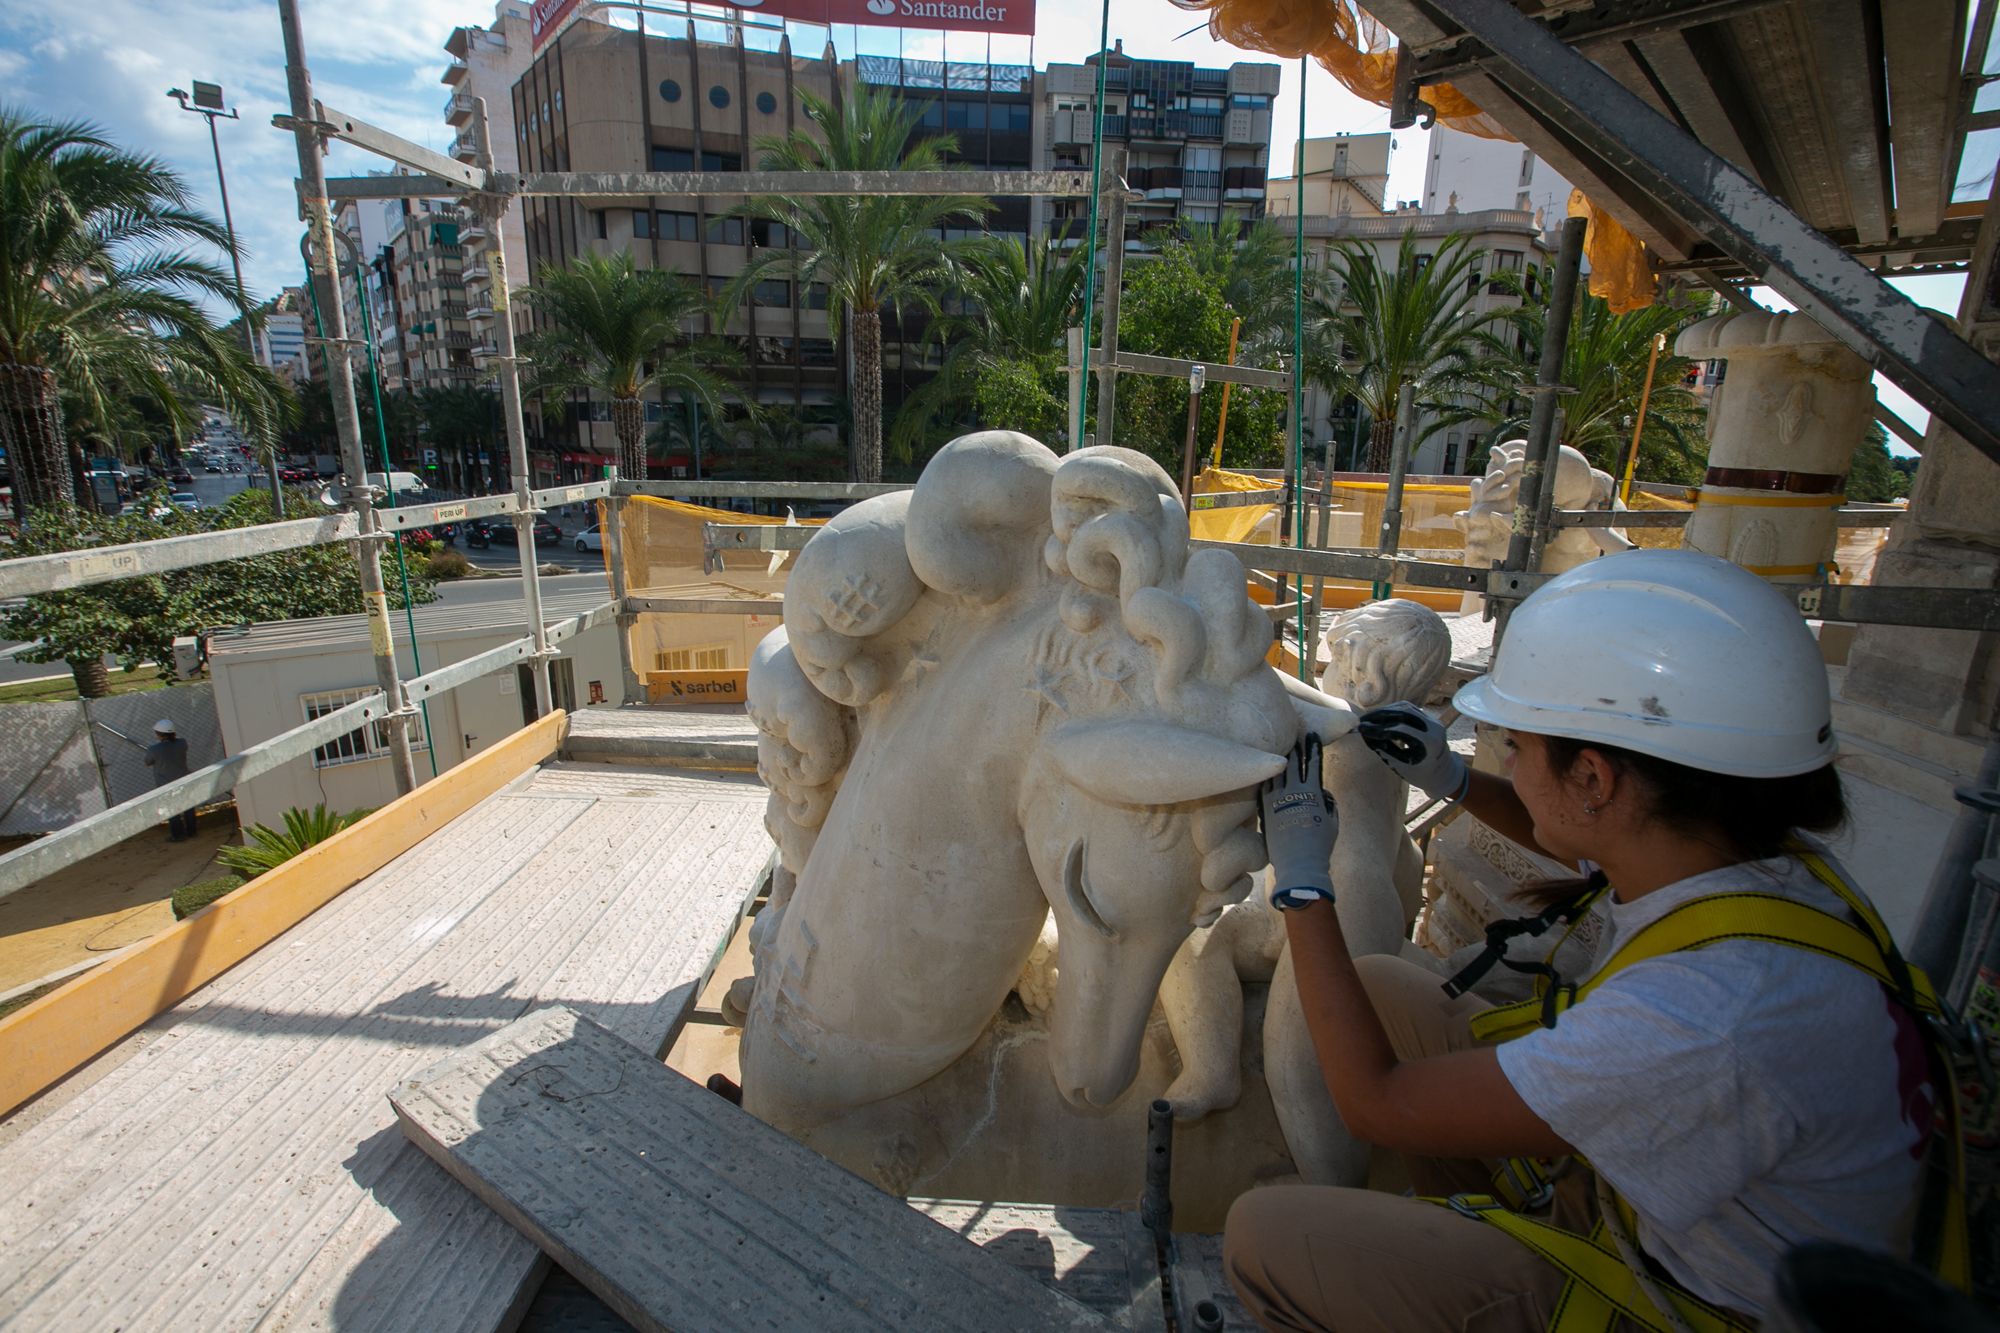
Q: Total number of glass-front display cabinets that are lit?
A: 0